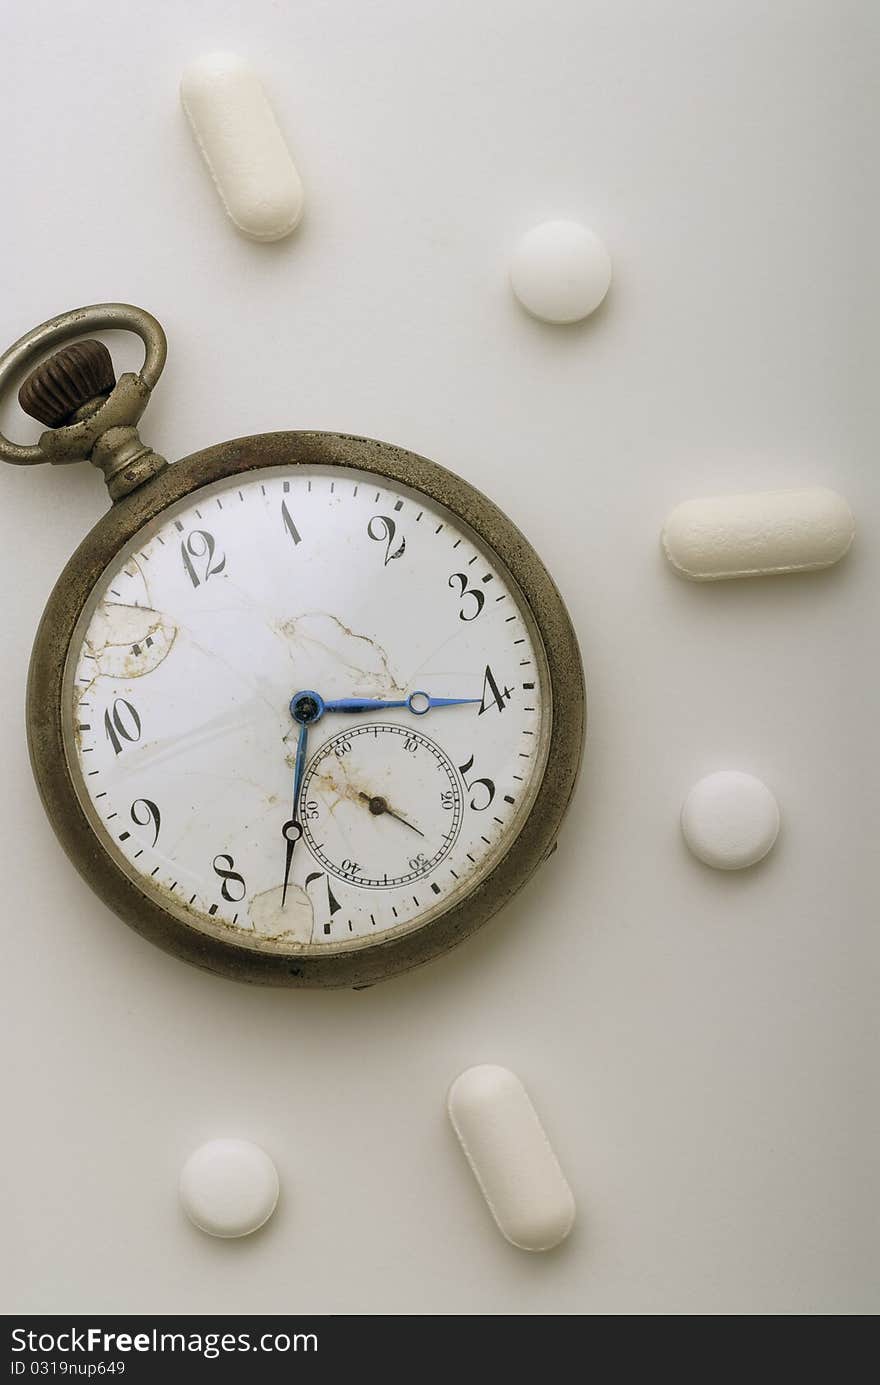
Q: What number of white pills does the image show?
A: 6